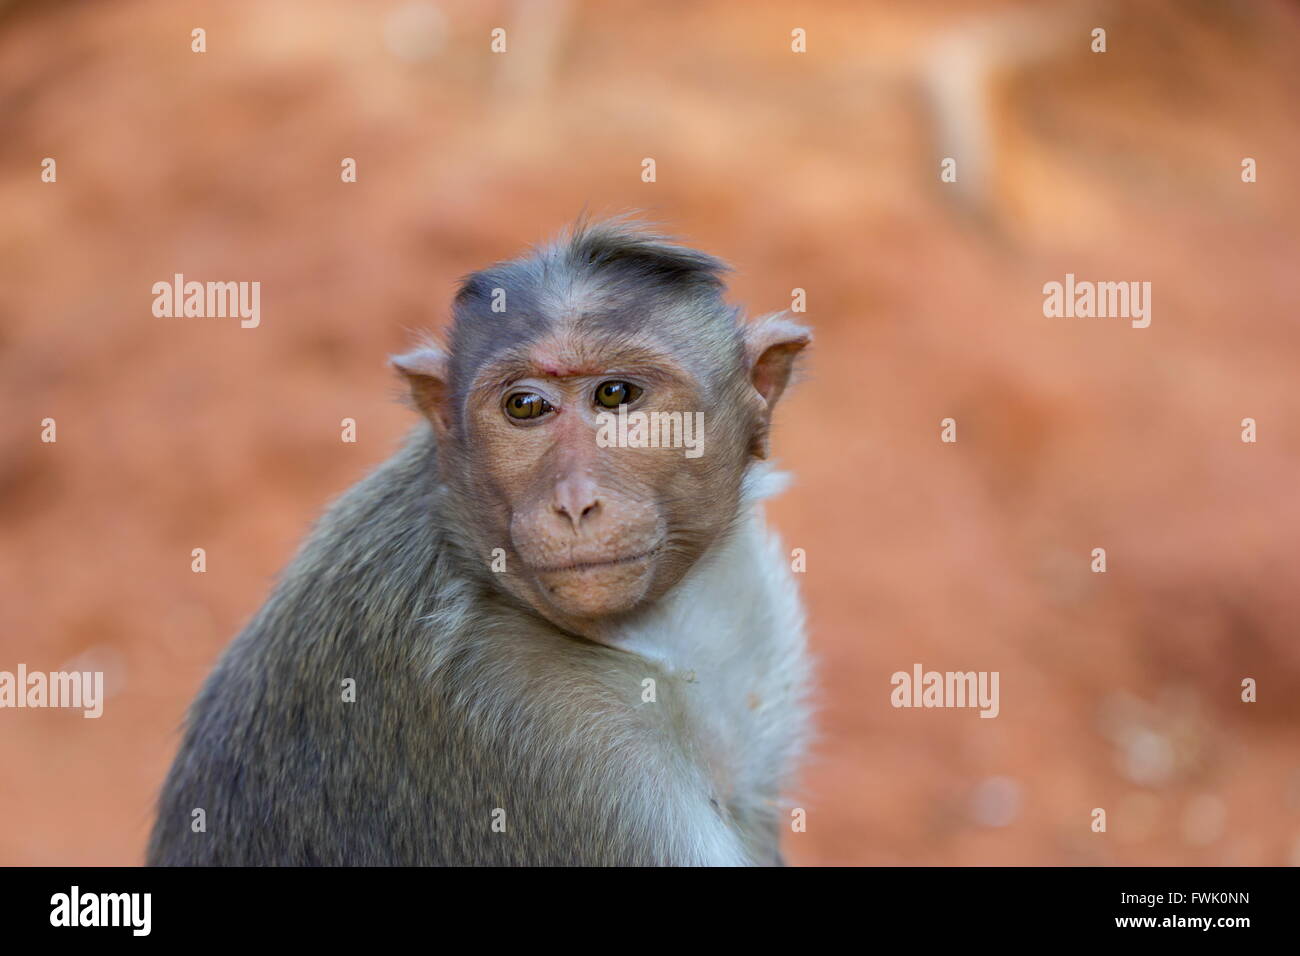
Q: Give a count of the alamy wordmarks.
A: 6